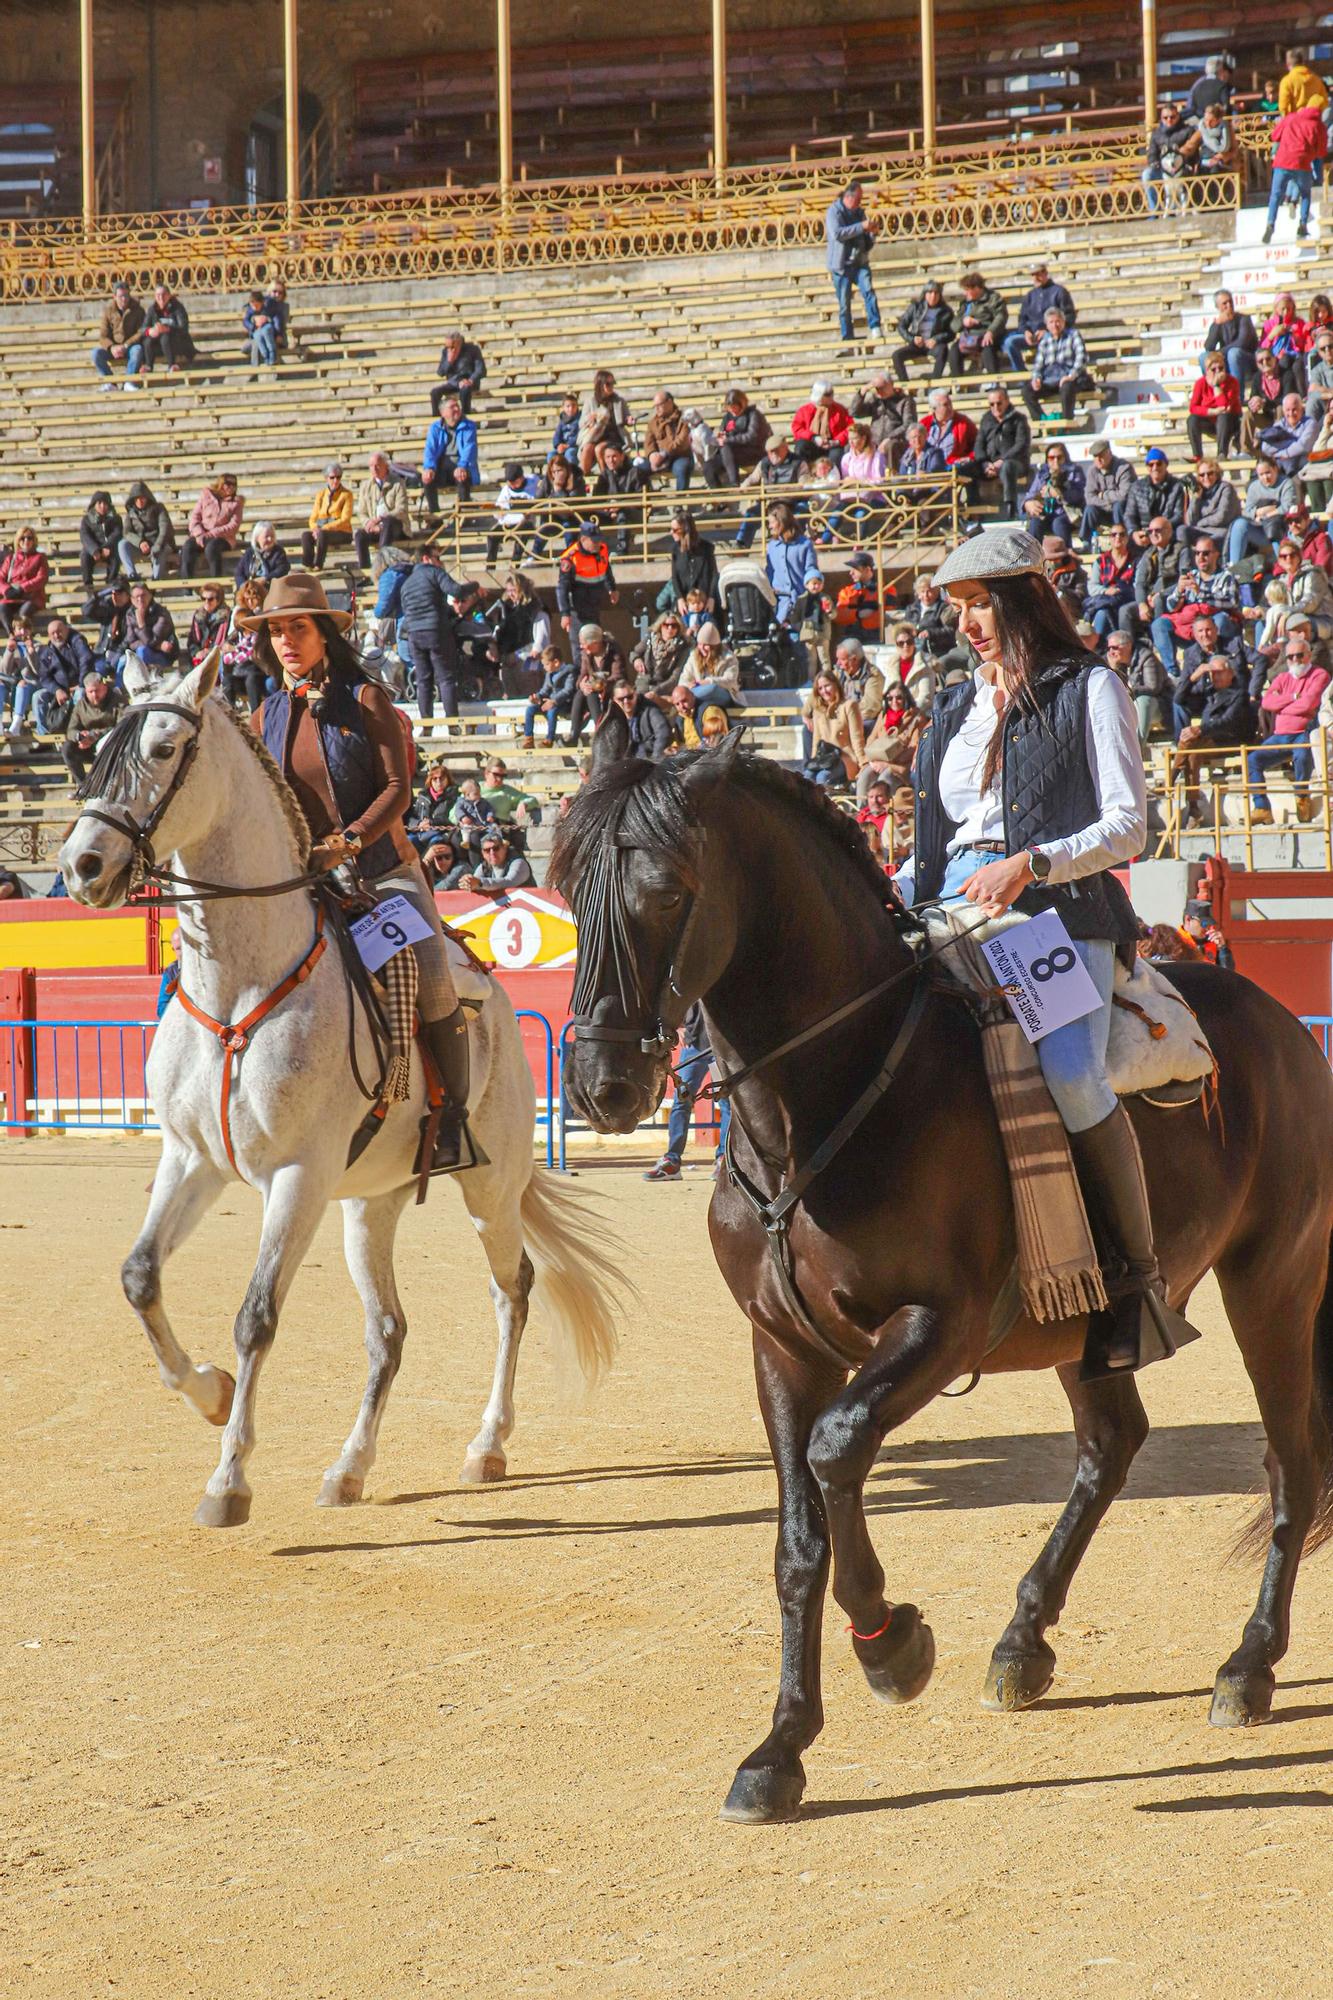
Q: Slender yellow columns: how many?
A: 6